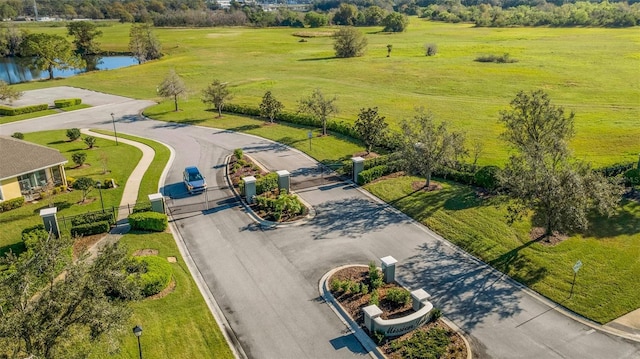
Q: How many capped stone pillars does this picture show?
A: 8